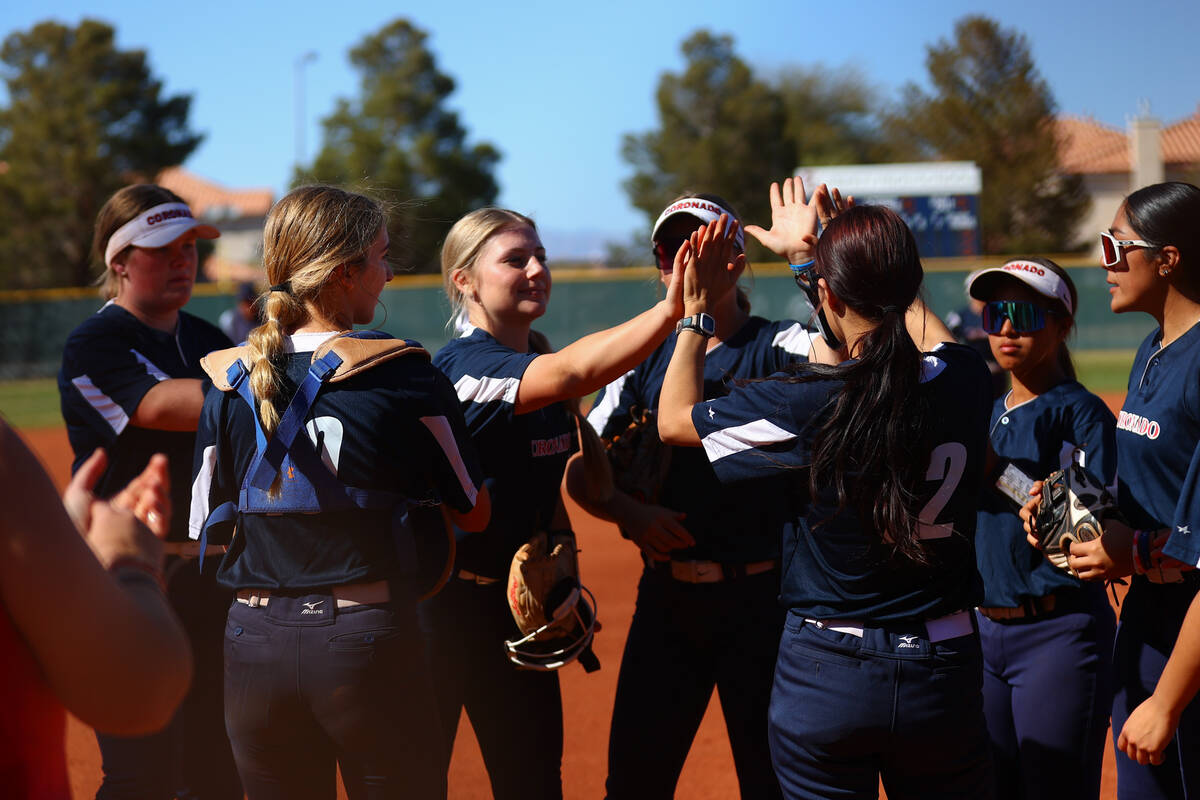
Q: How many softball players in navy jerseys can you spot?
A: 7